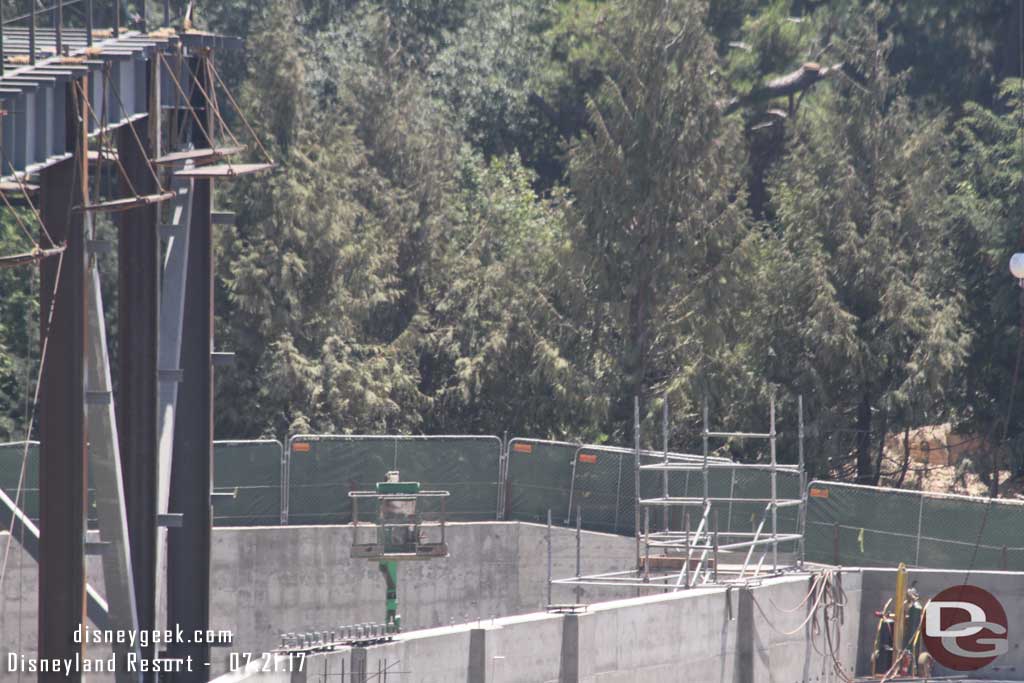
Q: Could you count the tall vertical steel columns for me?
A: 3